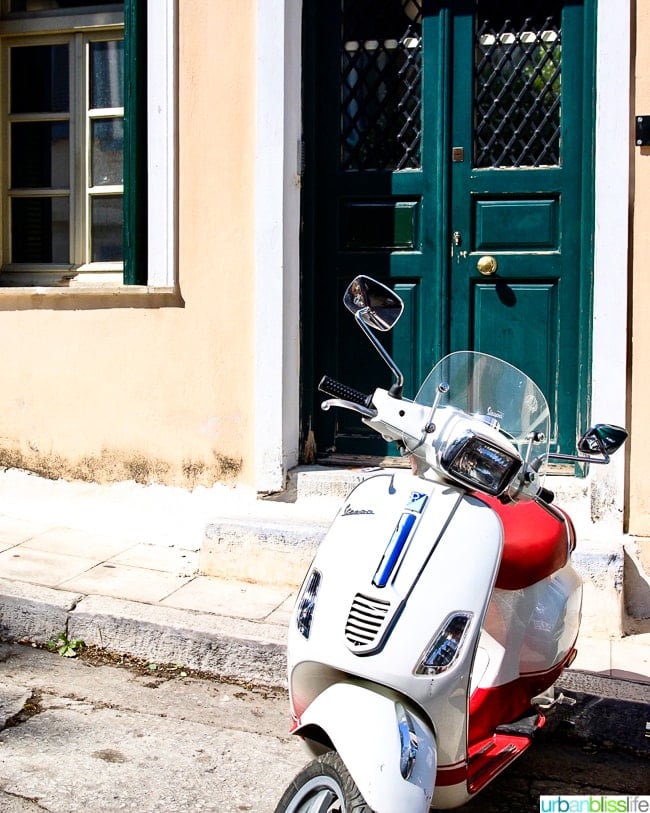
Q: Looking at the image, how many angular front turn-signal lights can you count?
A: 2